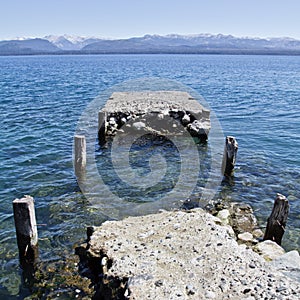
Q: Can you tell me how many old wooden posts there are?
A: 4